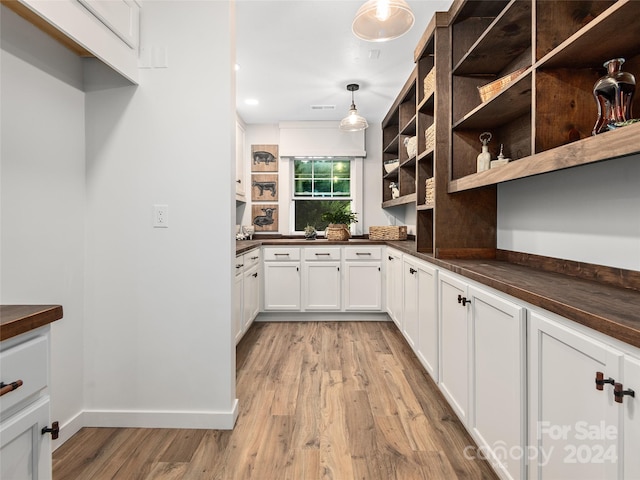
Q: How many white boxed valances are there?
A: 1